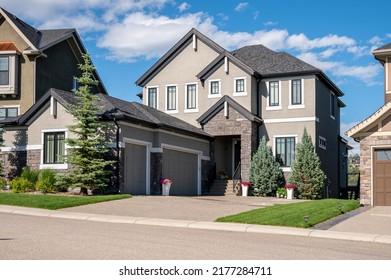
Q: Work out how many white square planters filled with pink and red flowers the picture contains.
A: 3